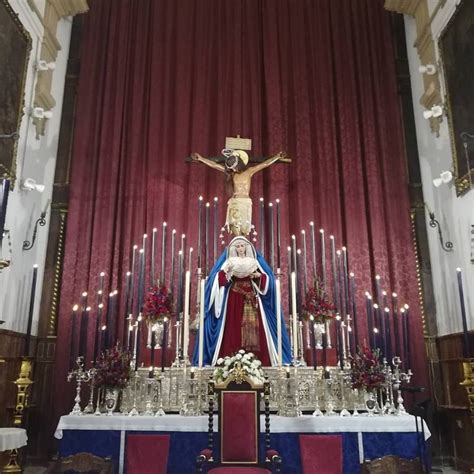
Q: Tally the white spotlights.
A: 6